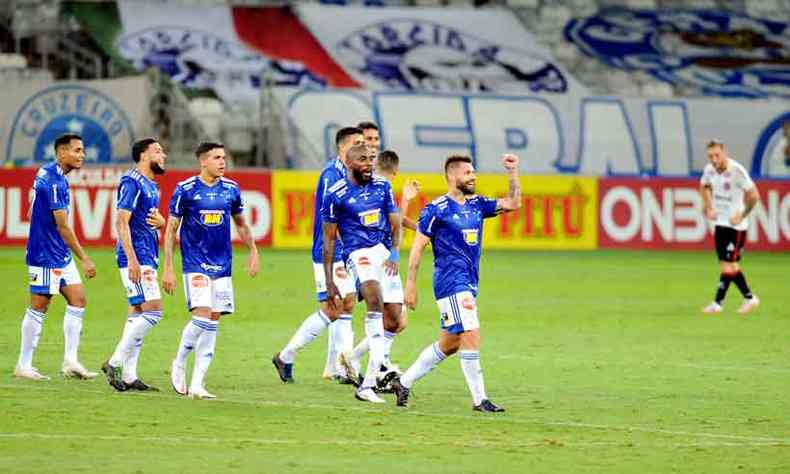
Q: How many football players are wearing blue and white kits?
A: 8